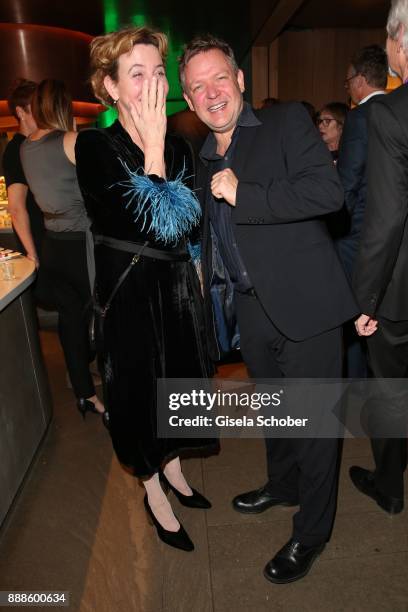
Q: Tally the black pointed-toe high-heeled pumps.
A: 2